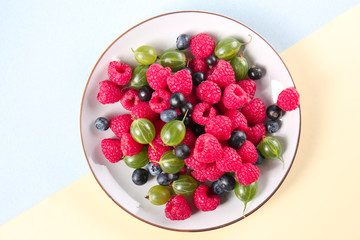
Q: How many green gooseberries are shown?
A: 13